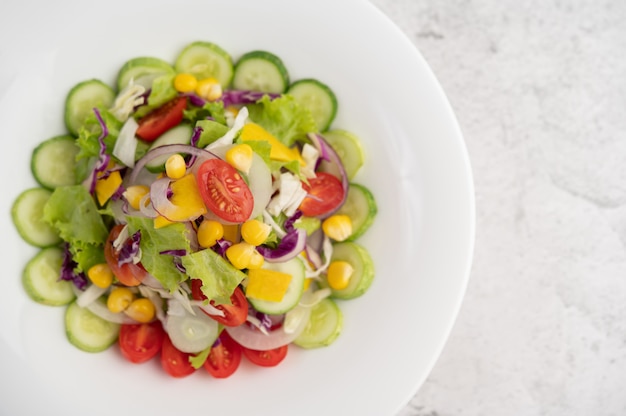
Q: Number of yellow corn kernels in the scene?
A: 14